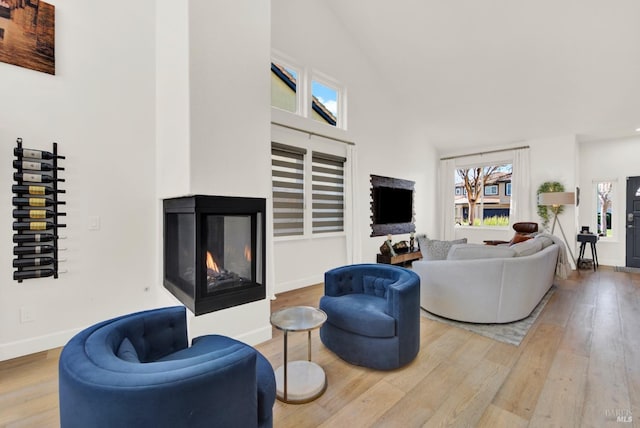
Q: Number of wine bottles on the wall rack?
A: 11